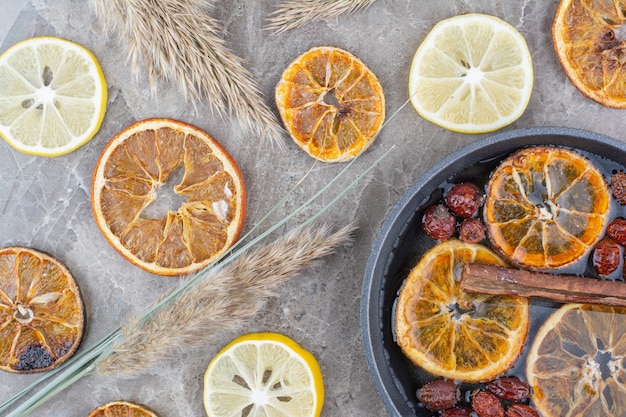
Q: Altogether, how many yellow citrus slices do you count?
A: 3